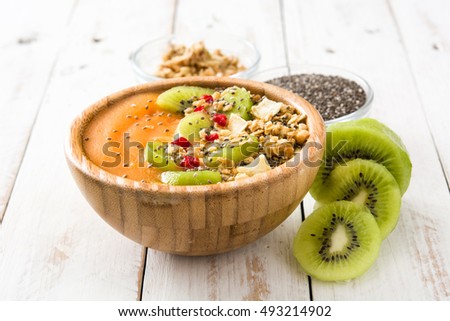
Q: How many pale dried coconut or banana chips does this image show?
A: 3